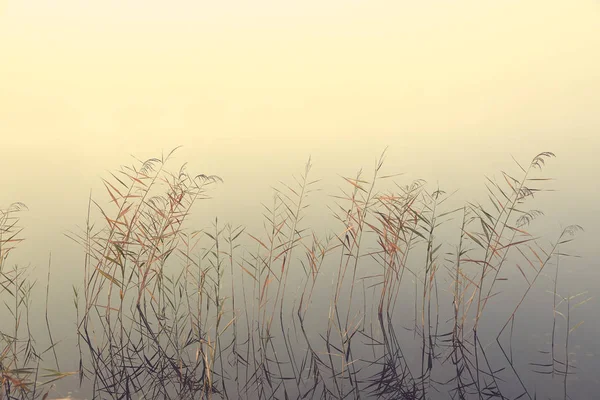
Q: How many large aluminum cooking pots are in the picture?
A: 0